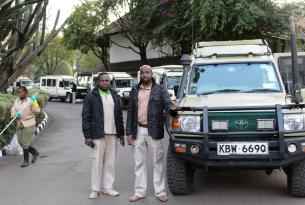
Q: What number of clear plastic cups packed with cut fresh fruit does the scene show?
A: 0